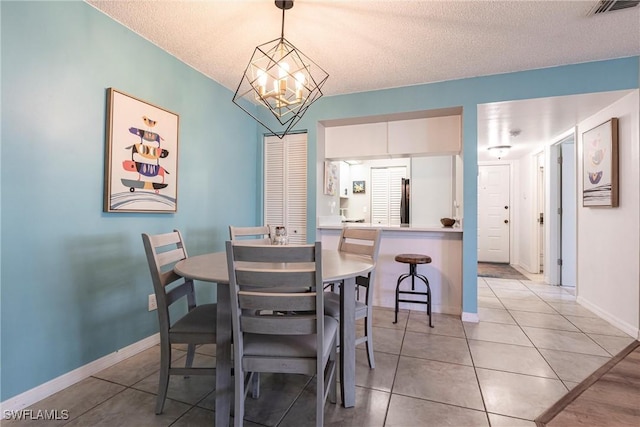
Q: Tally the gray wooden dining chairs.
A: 4